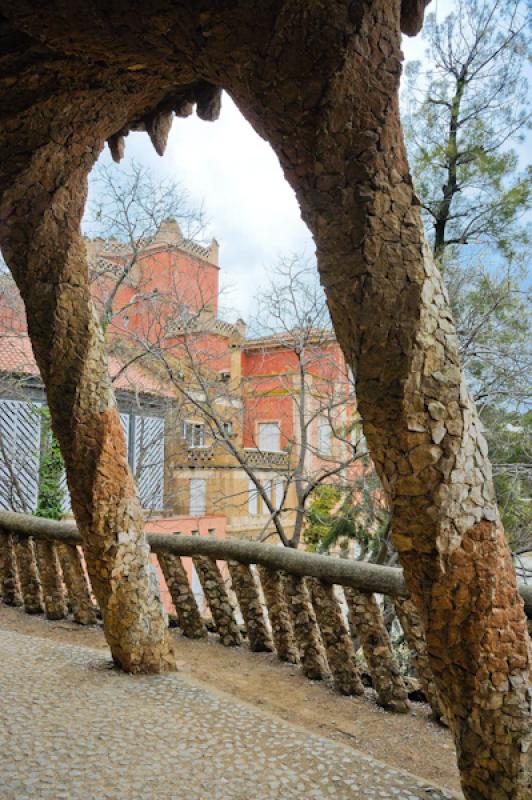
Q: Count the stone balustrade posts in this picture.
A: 12